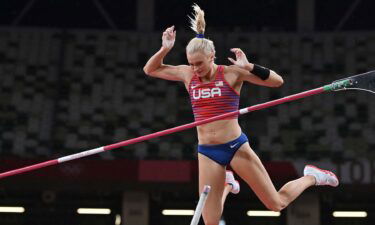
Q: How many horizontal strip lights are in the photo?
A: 5